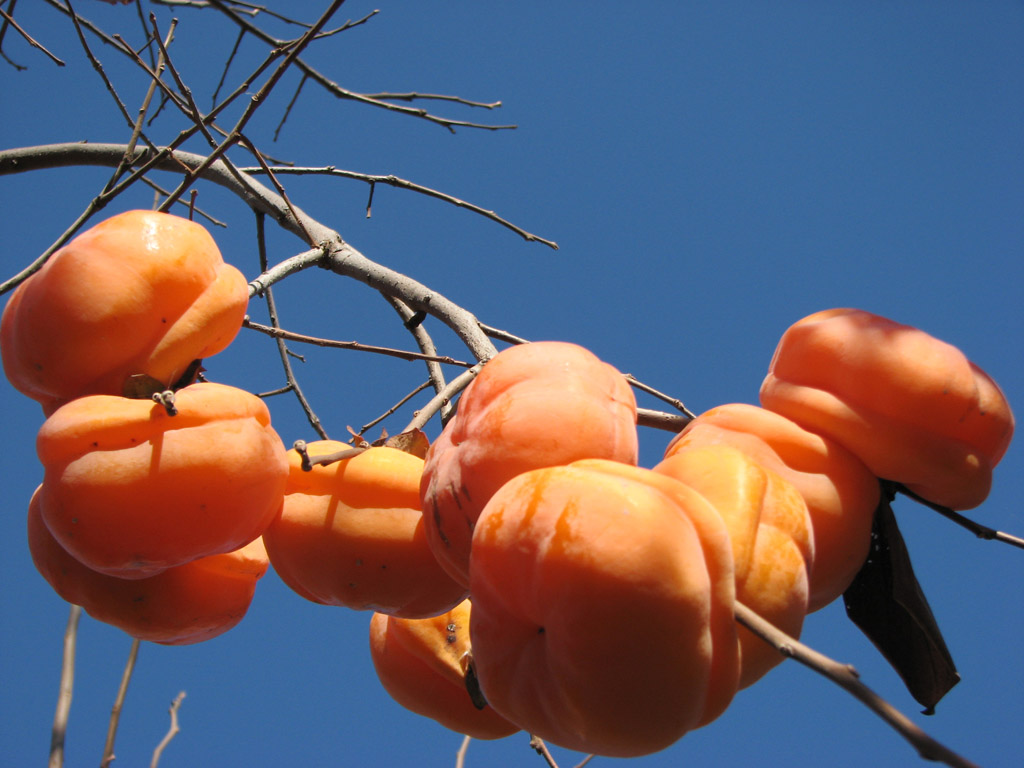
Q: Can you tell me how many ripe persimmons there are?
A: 10